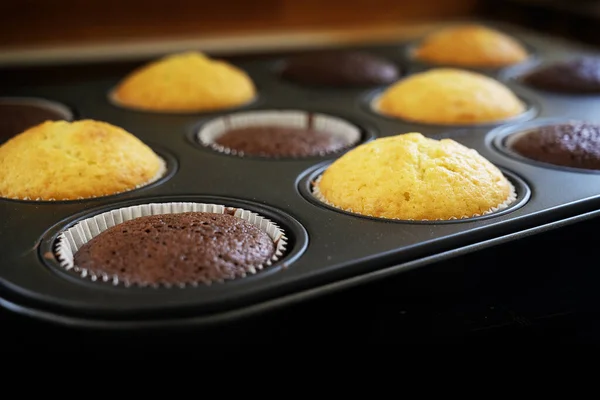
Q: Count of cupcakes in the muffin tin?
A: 11